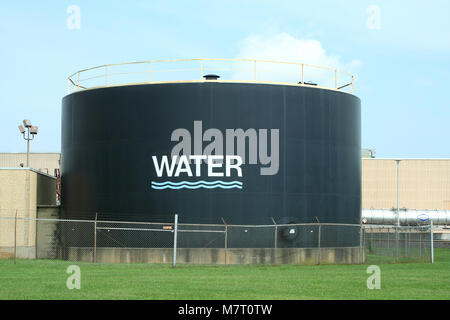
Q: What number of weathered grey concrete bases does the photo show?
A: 1